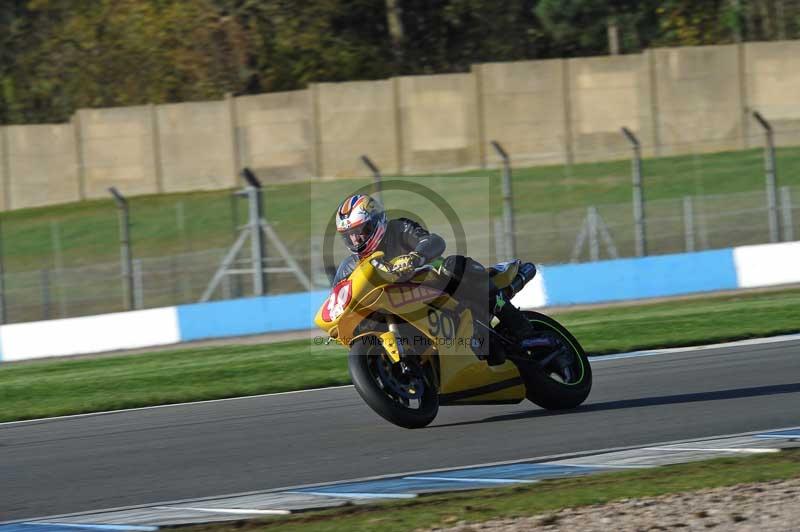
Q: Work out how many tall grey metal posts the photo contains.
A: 6